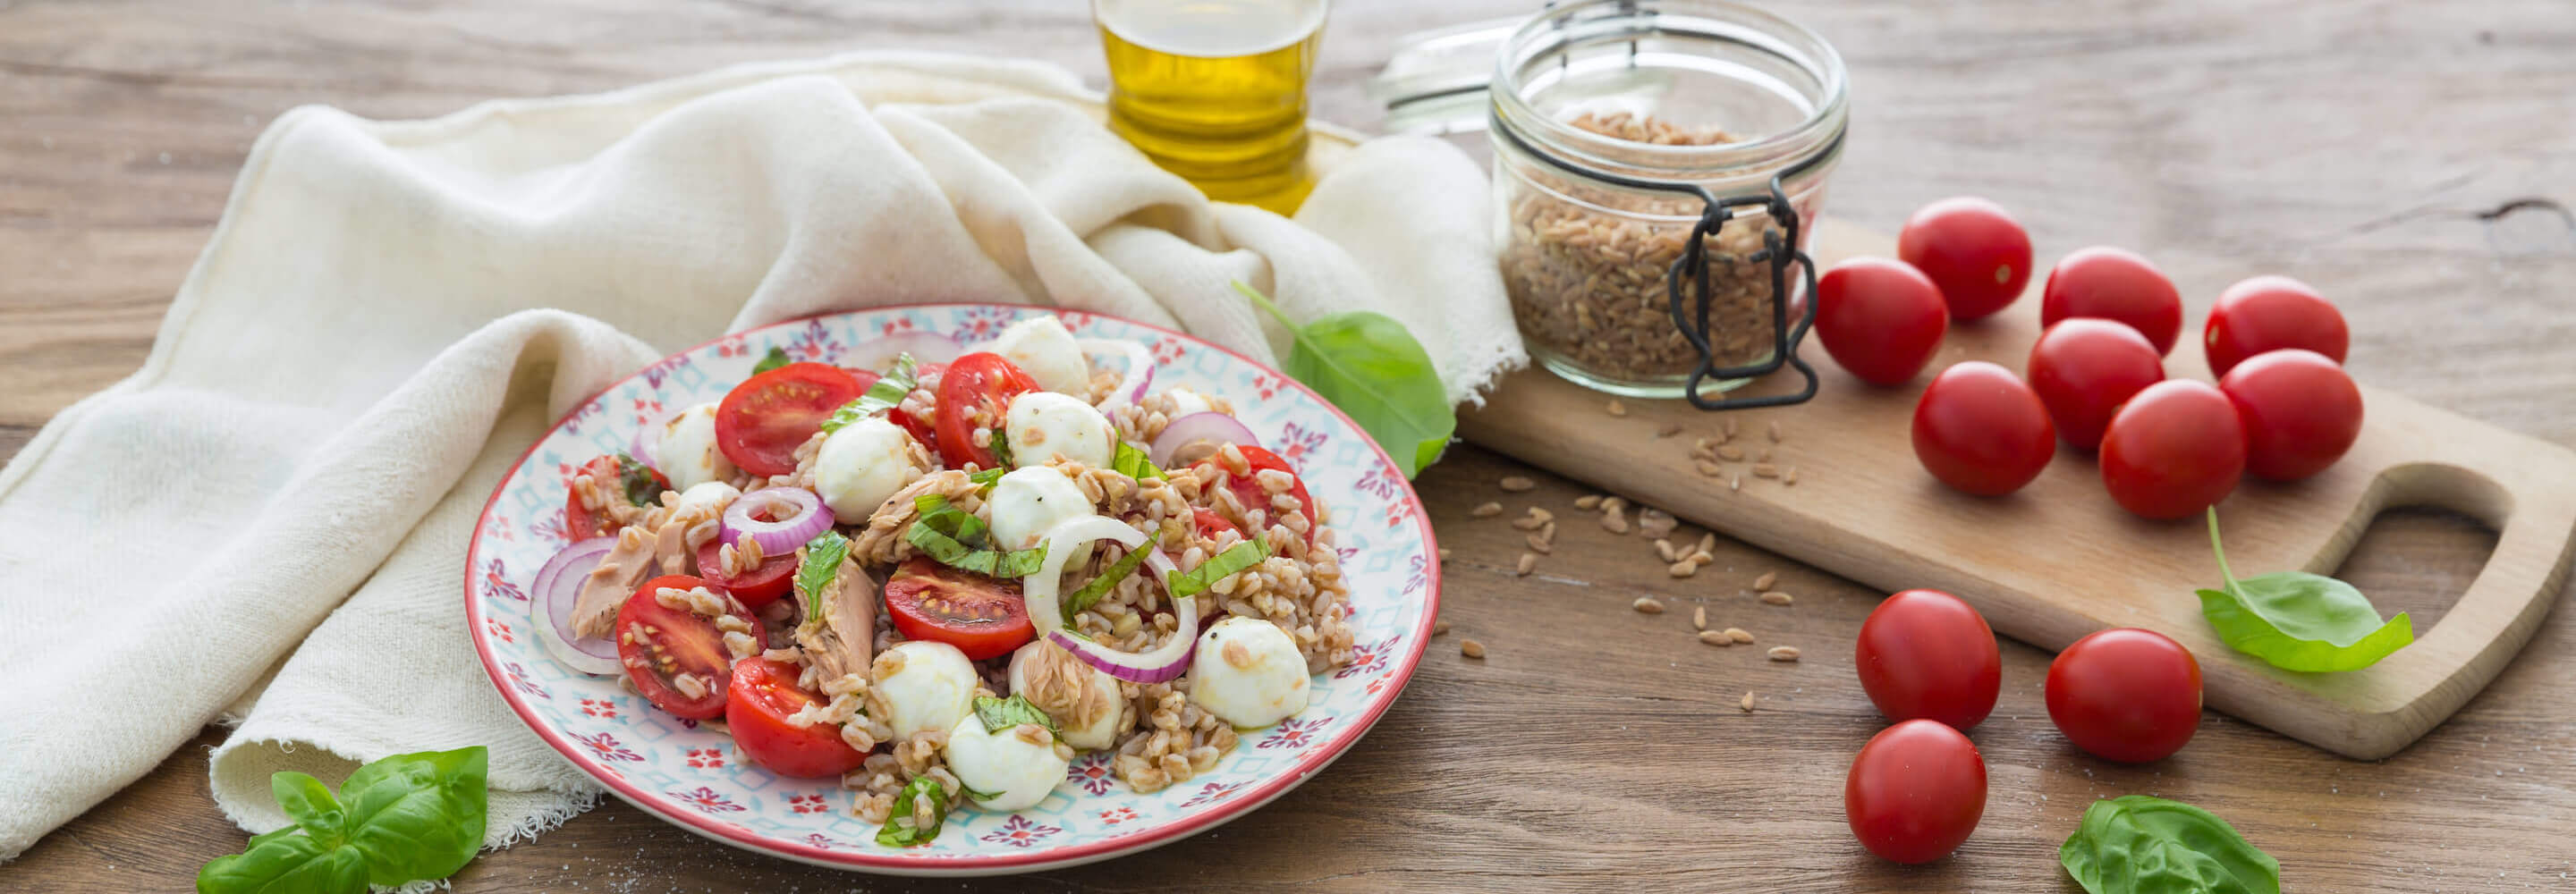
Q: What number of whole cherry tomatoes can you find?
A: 11